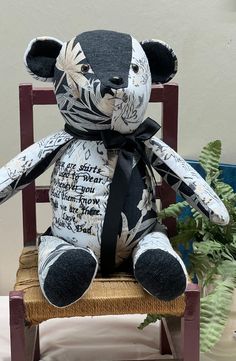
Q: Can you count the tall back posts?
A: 2